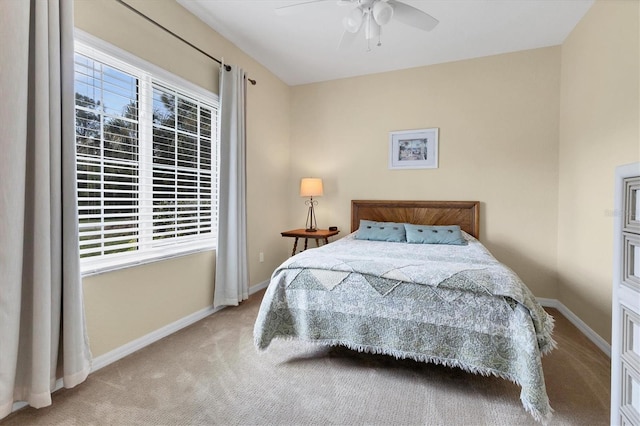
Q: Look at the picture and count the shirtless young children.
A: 0